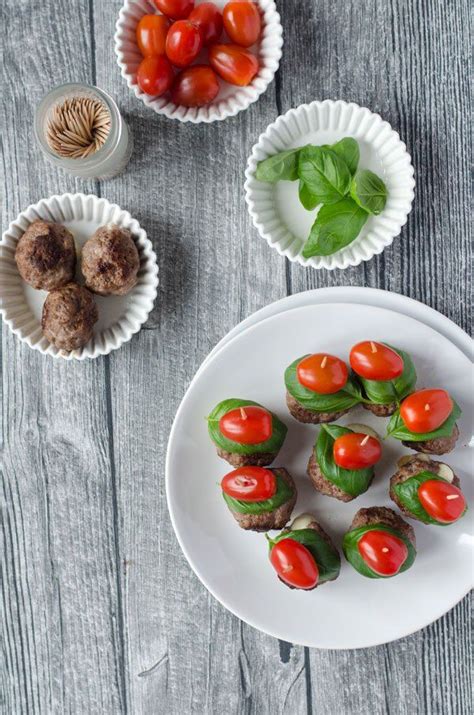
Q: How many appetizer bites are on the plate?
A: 9